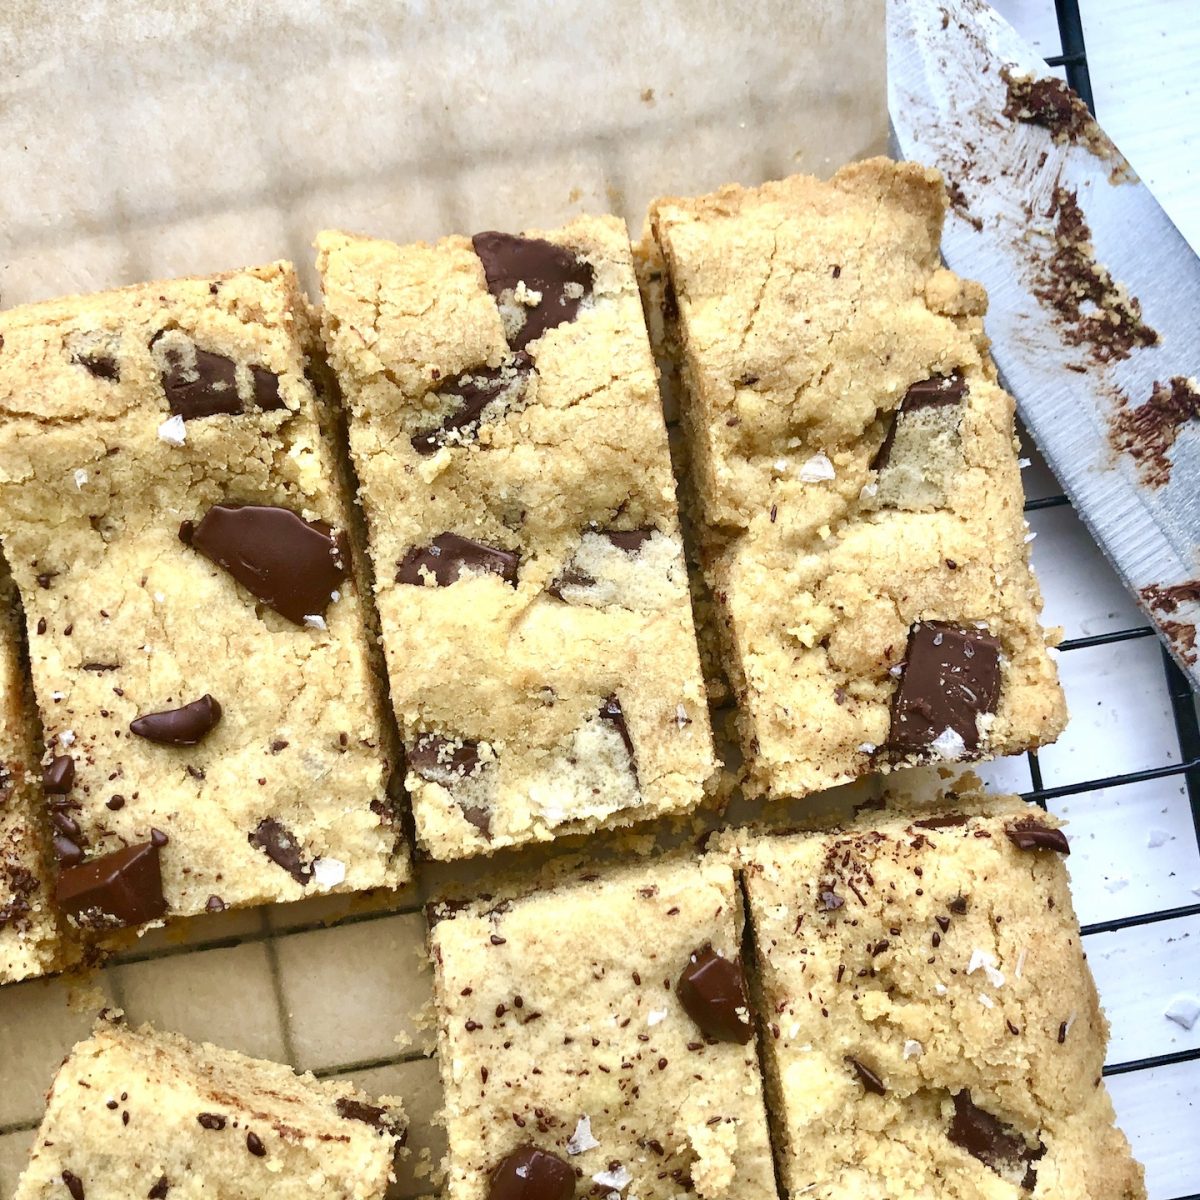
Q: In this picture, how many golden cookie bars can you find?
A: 7